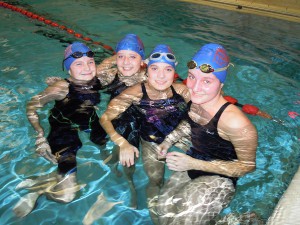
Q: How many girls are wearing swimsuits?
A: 4